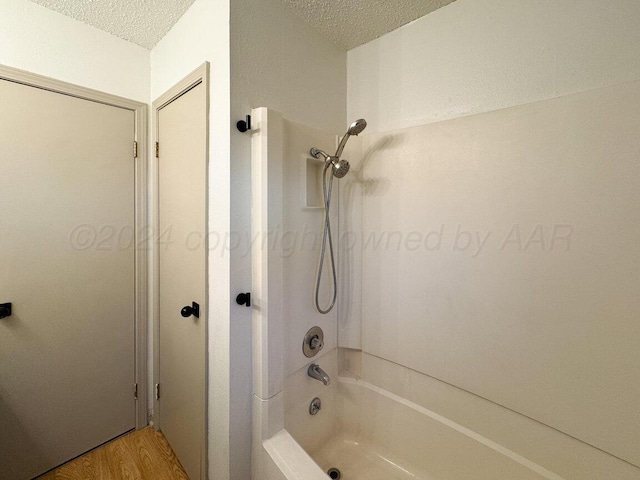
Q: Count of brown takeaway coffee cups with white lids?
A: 0